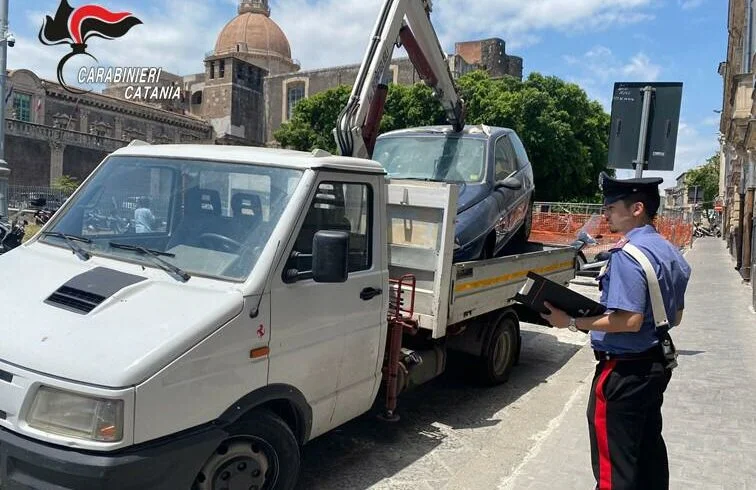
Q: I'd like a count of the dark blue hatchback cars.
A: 1